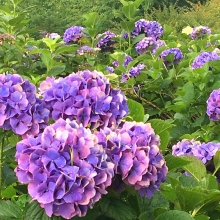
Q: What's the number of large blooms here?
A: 4